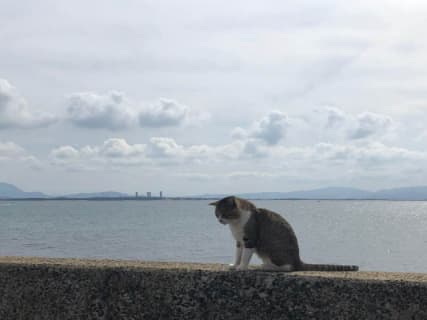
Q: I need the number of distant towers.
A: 3